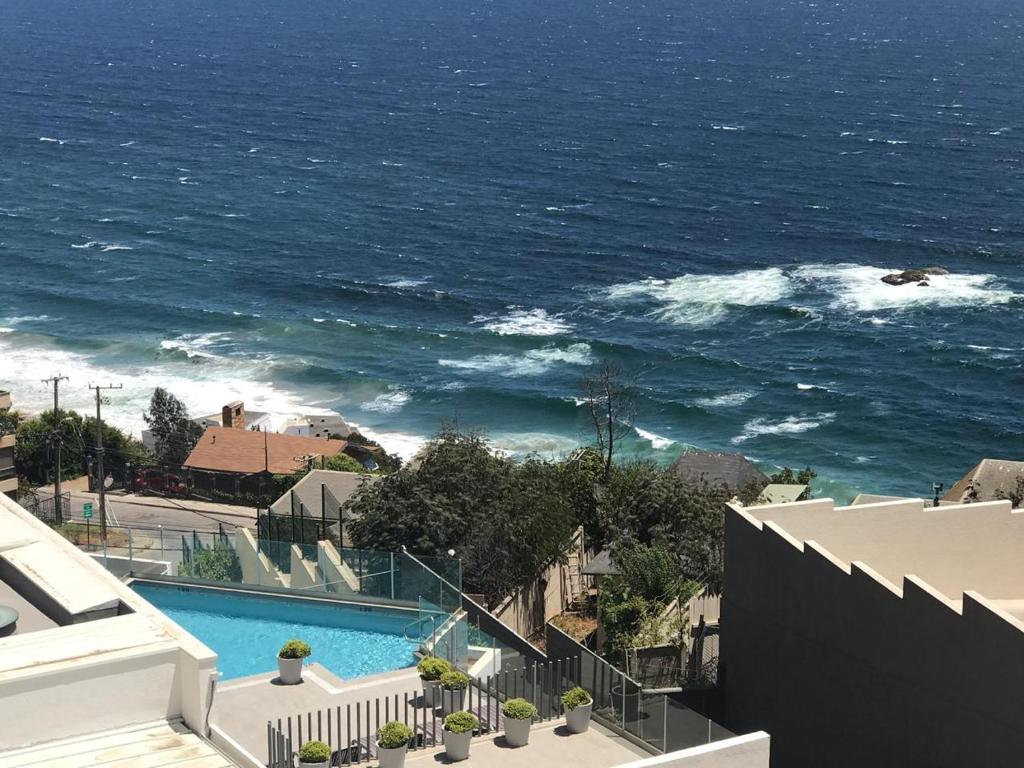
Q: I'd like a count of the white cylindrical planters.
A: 8